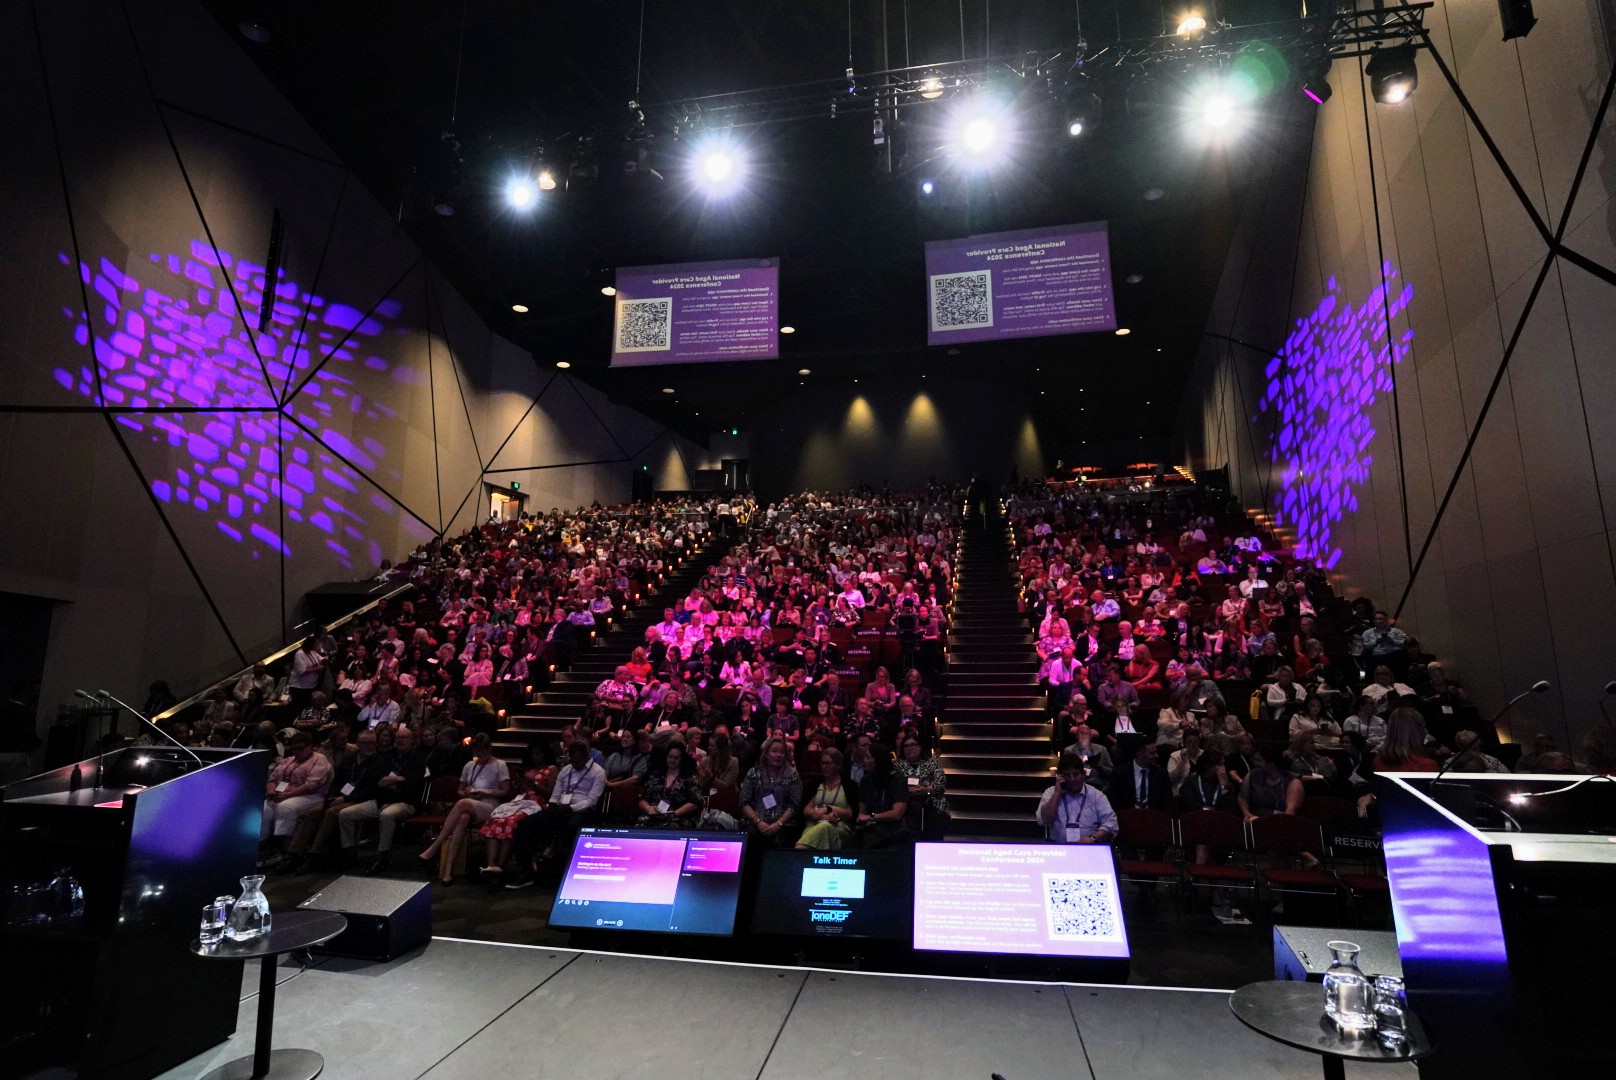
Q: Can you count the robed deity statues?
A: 0